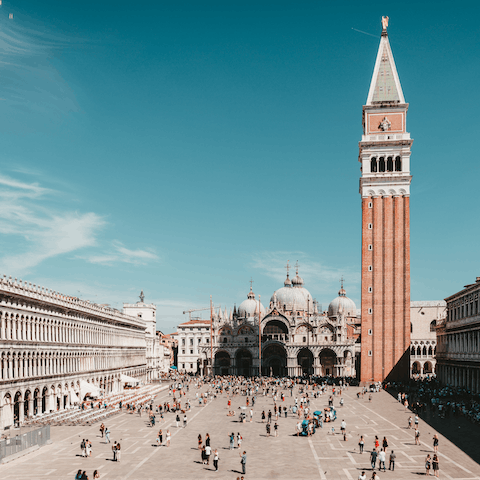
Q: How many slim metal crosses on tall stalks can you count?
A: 4